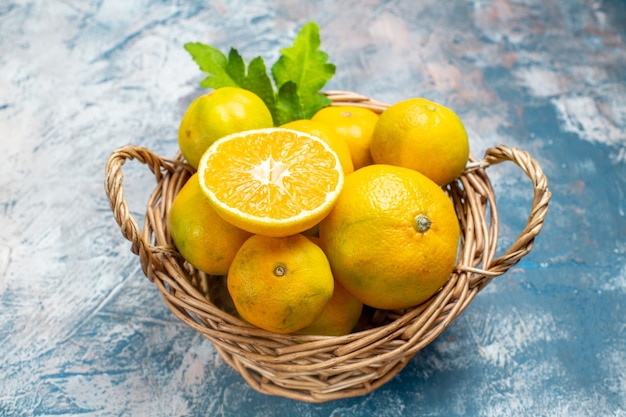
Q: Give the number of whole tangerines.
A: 8